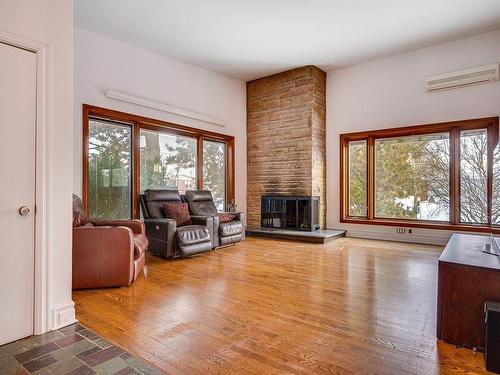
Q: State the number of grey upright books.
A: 0